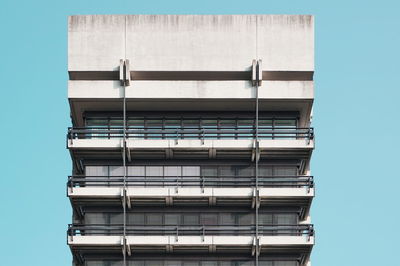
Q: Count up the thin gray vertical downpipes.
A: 2